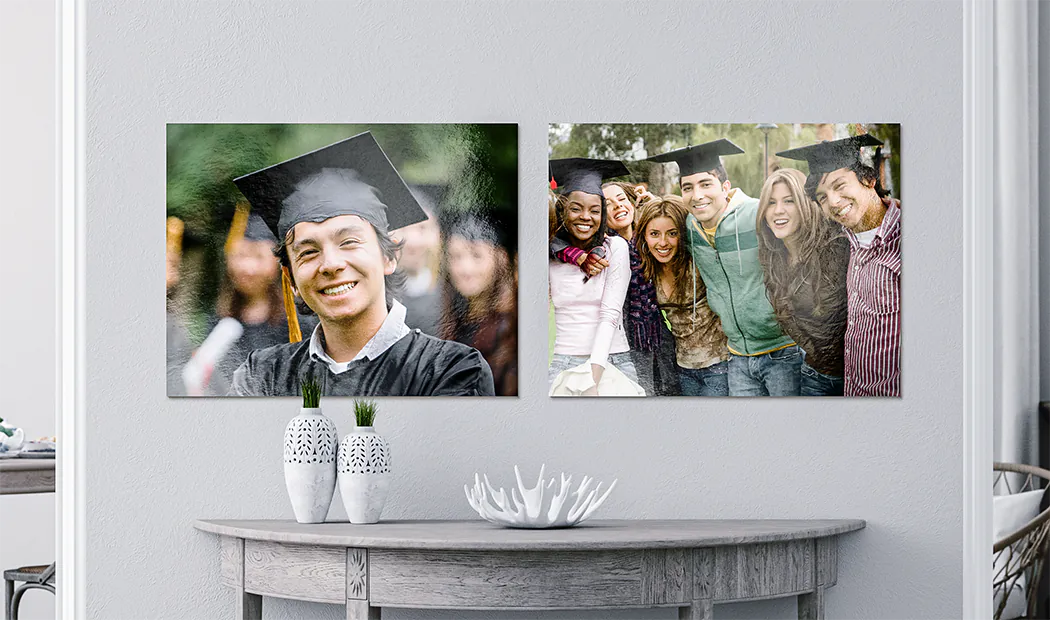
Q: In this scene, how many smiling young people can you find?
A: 7